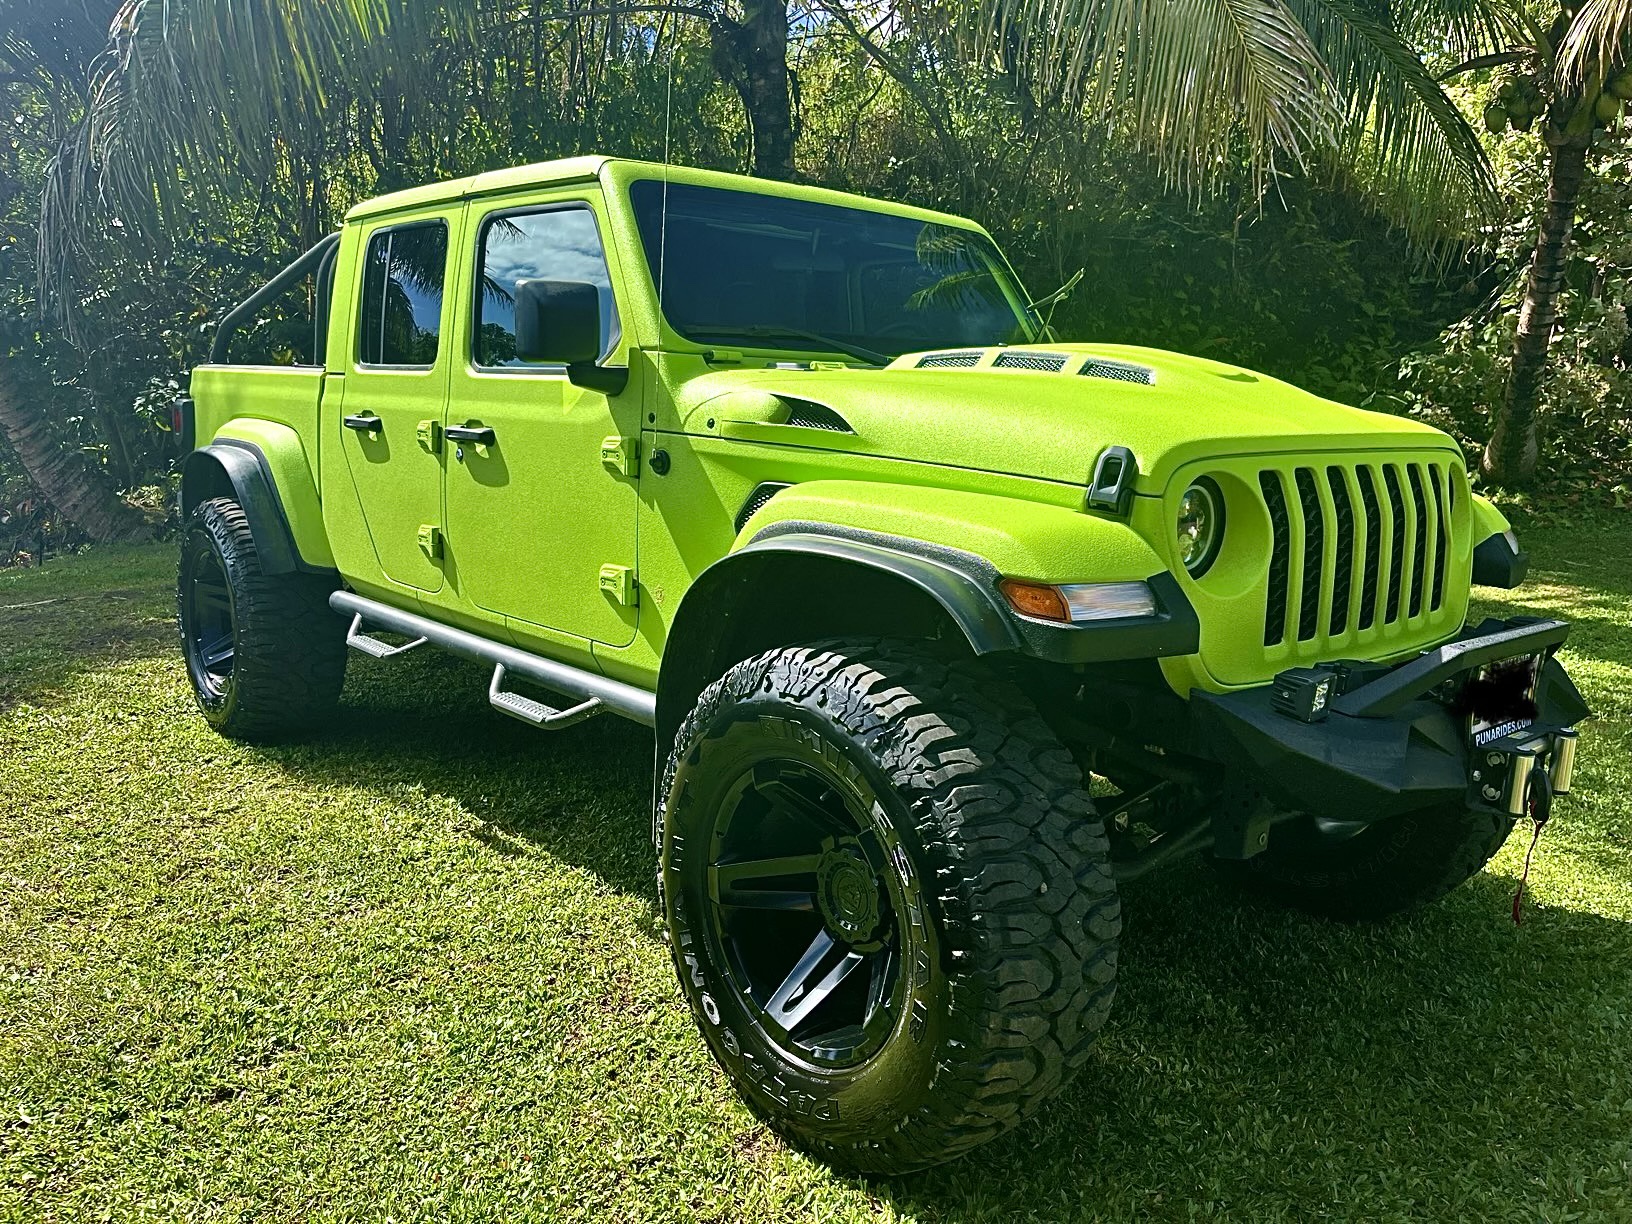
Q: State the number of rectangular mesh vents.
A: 3